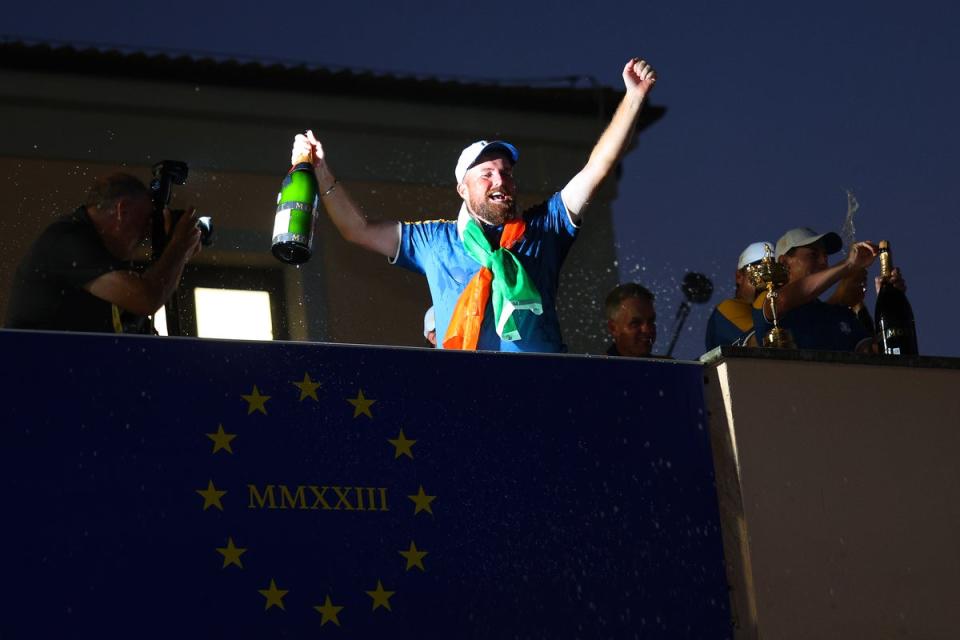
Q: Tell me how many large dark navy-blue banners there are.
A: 1